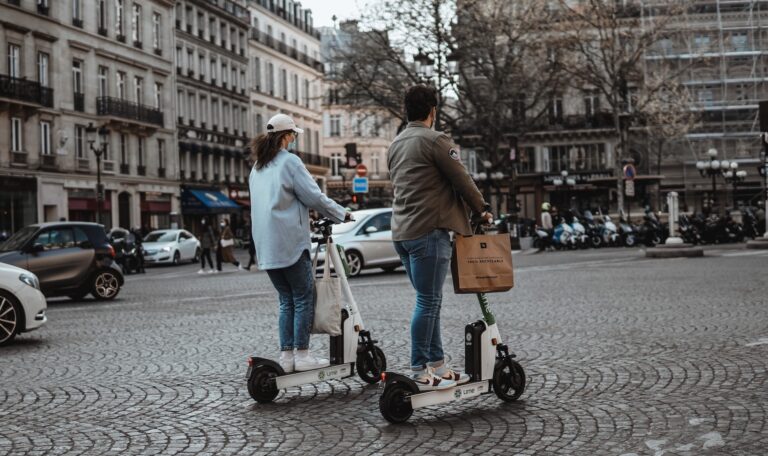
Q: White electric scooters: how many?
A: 2